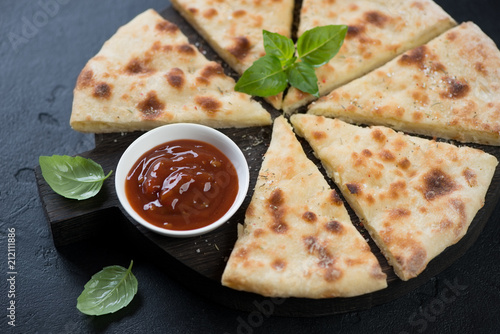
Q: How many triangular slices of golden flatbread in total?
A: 6